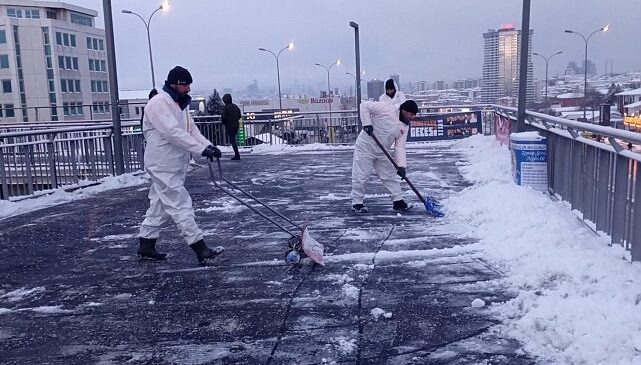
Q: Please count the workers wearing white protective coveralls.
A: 3